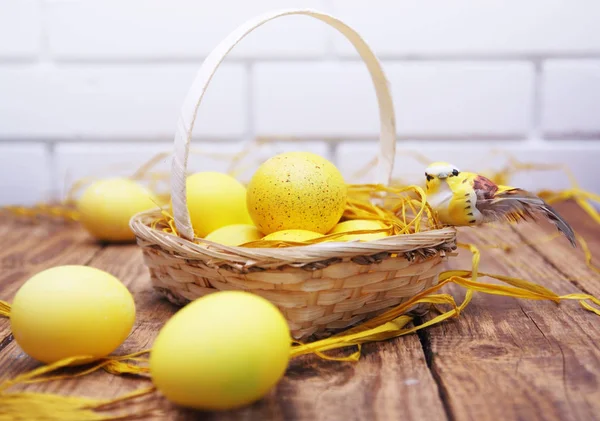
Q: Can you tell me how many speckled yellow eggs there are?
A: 1